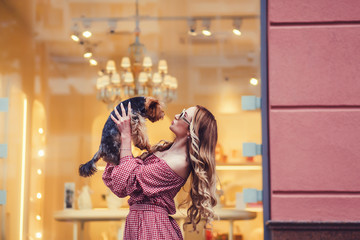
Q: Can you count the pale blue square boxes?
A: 6